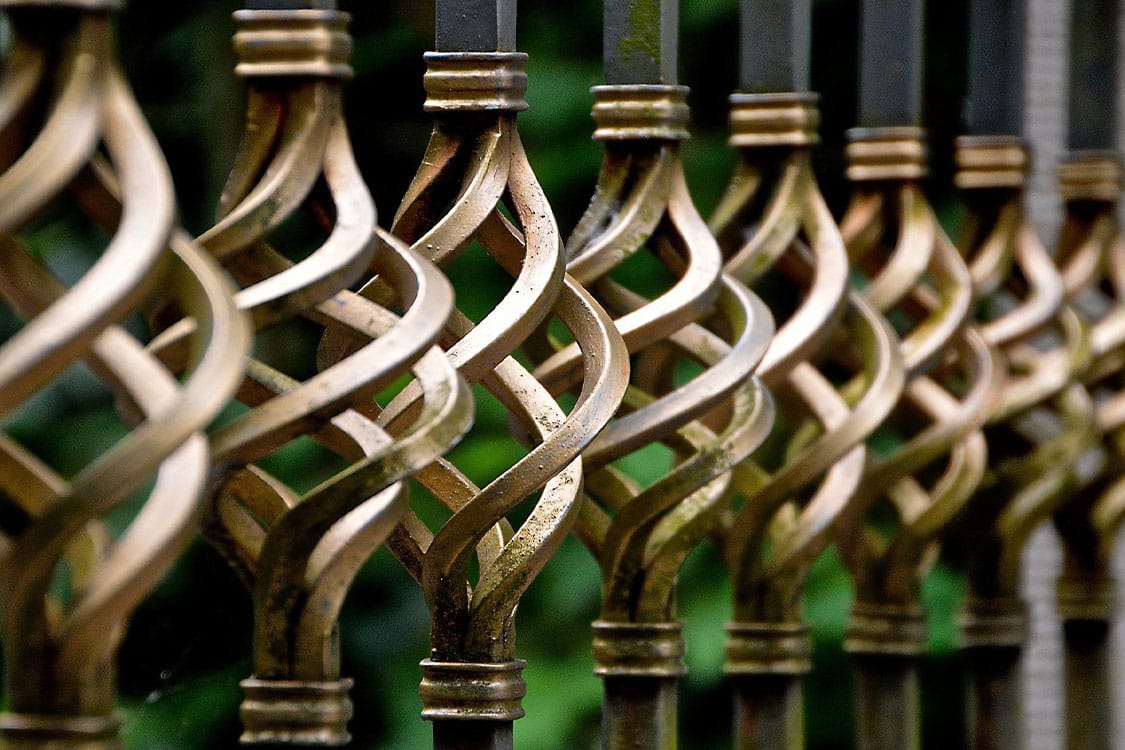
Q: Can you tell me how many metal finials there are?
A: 8